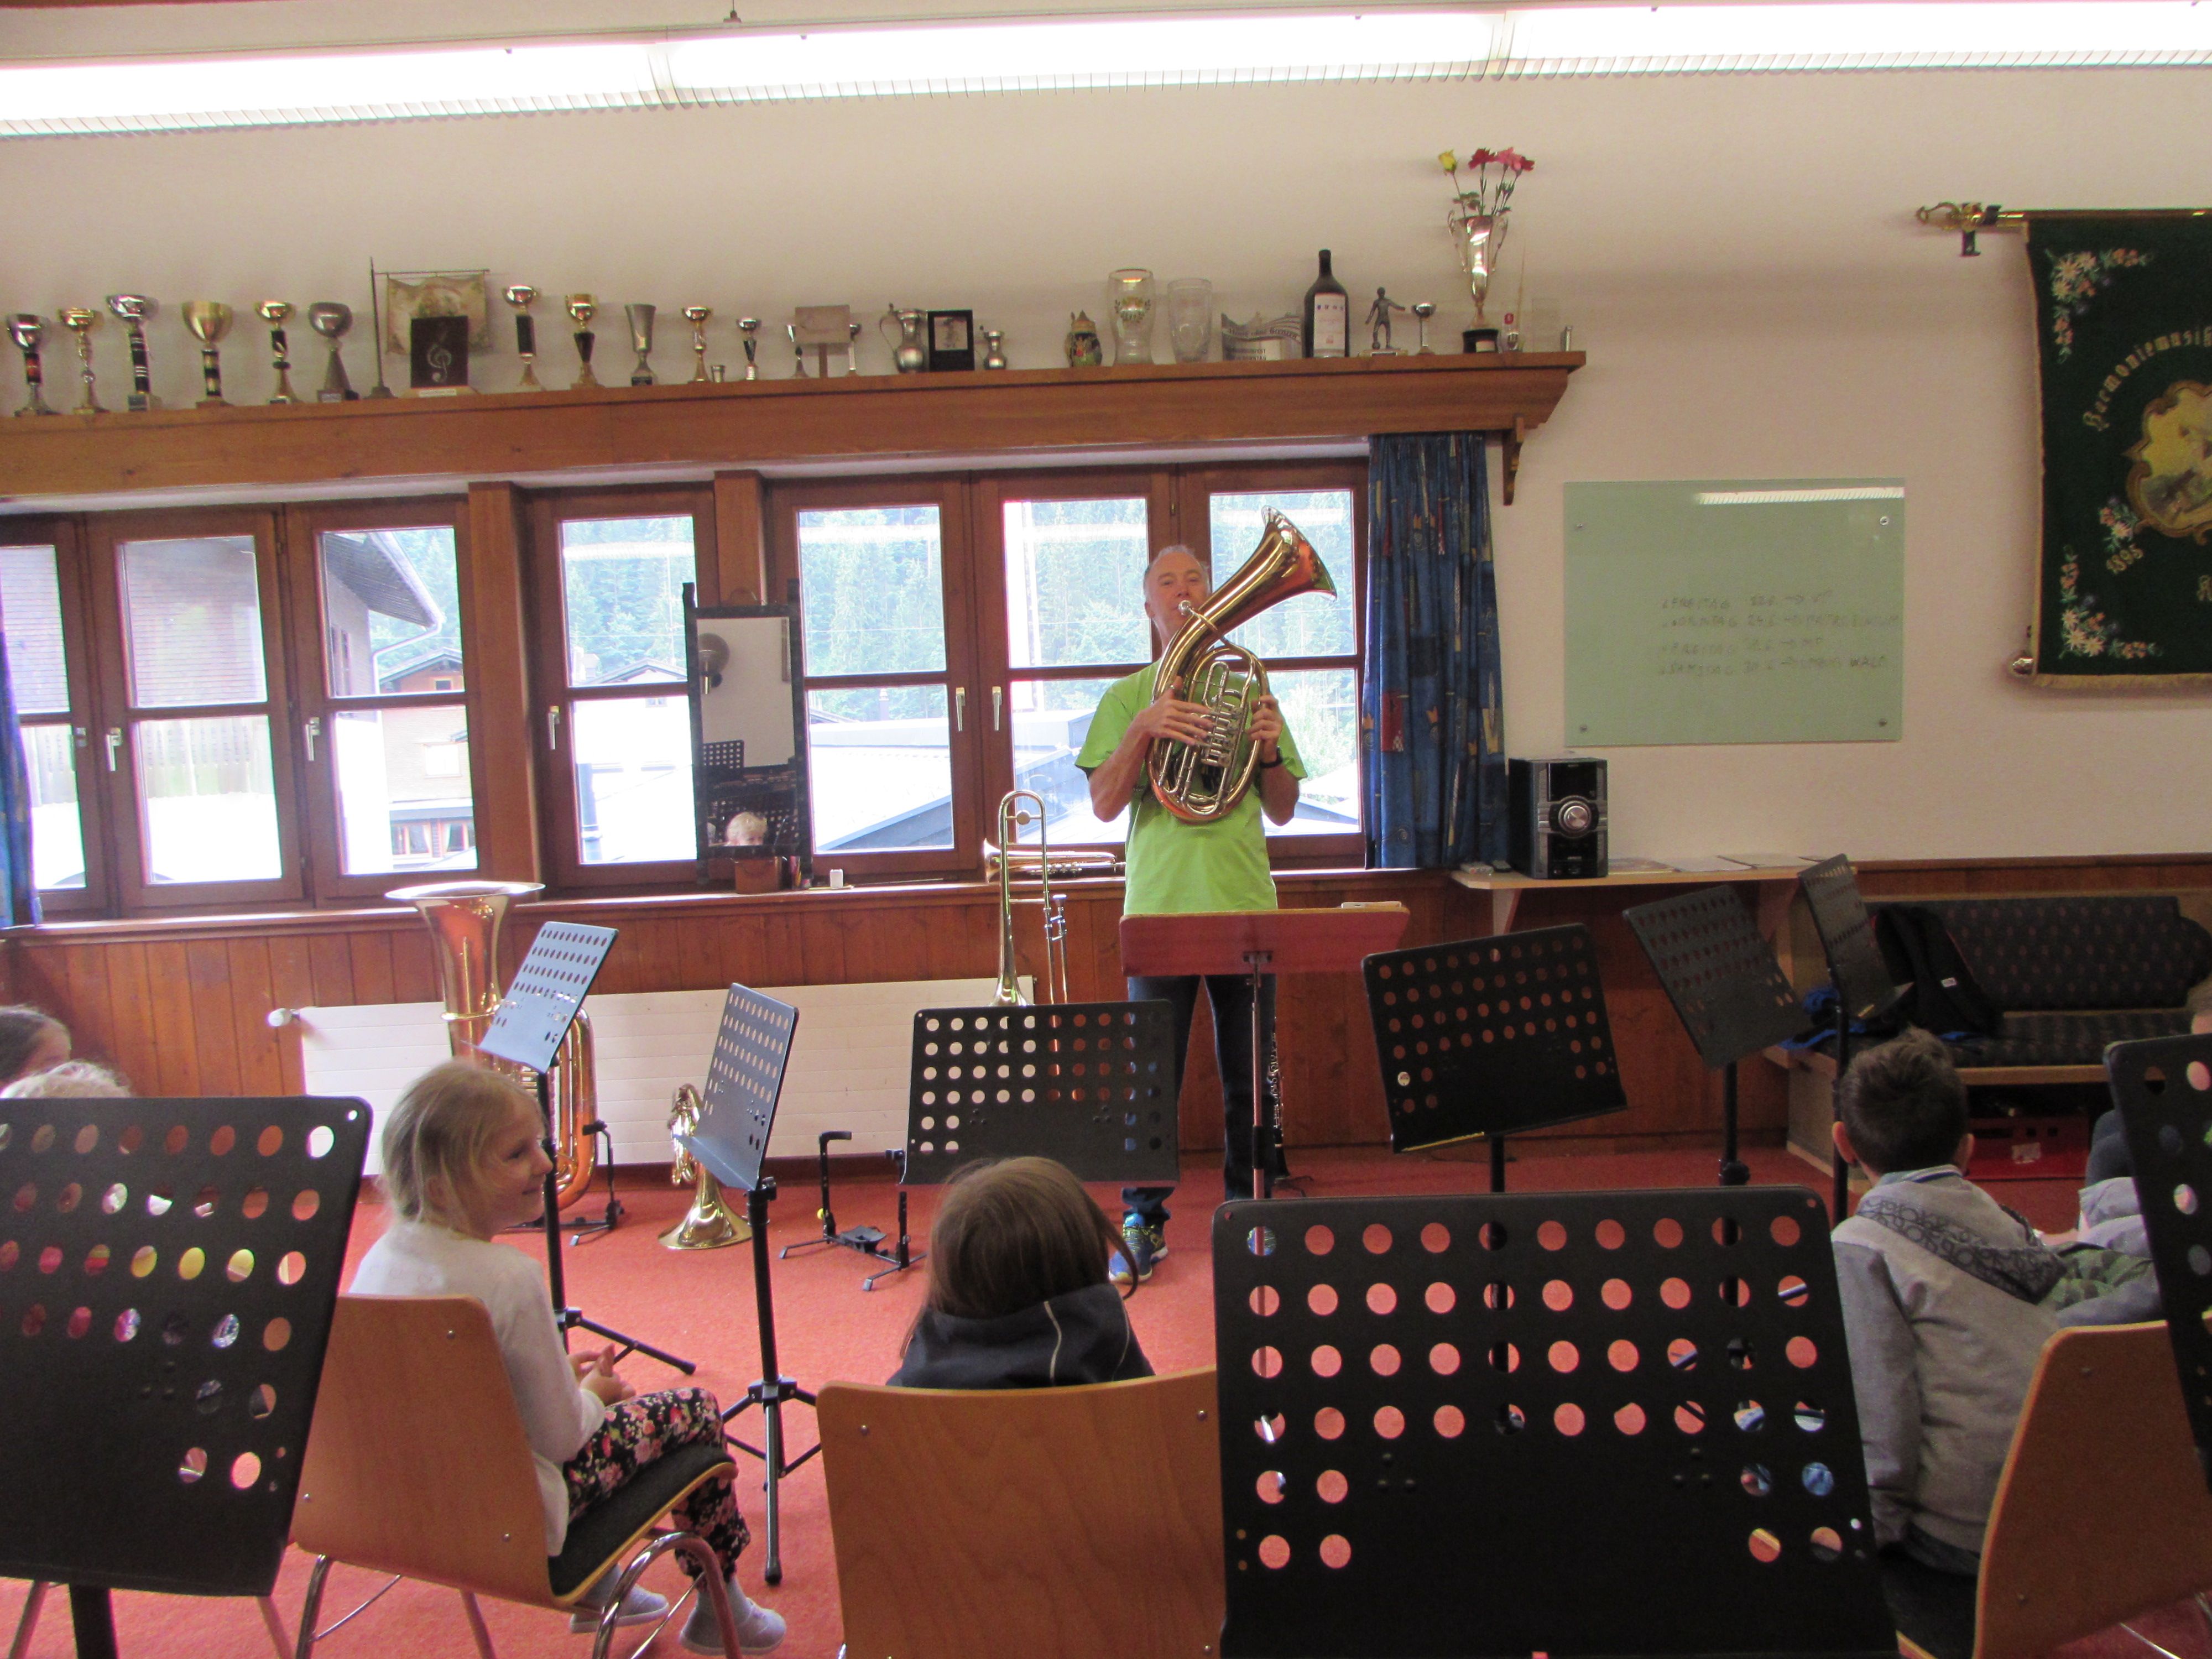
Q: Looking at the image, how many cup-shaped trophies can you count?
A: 15